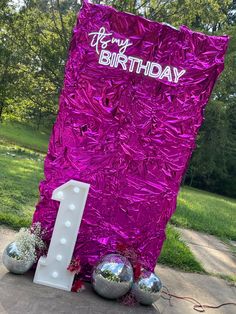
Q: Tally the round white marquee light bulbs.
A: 7